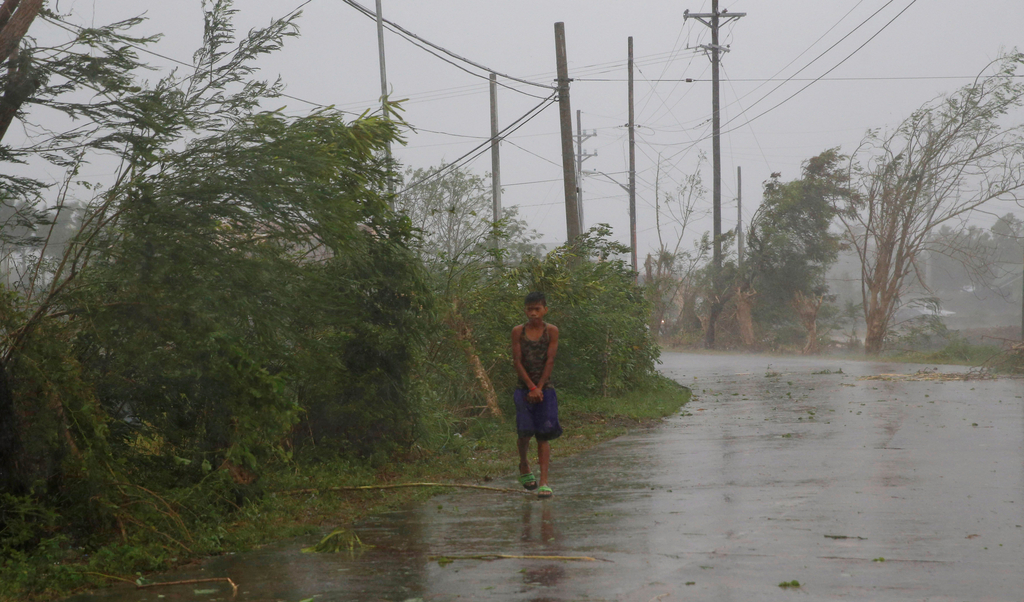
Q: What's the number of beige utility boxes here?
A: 0